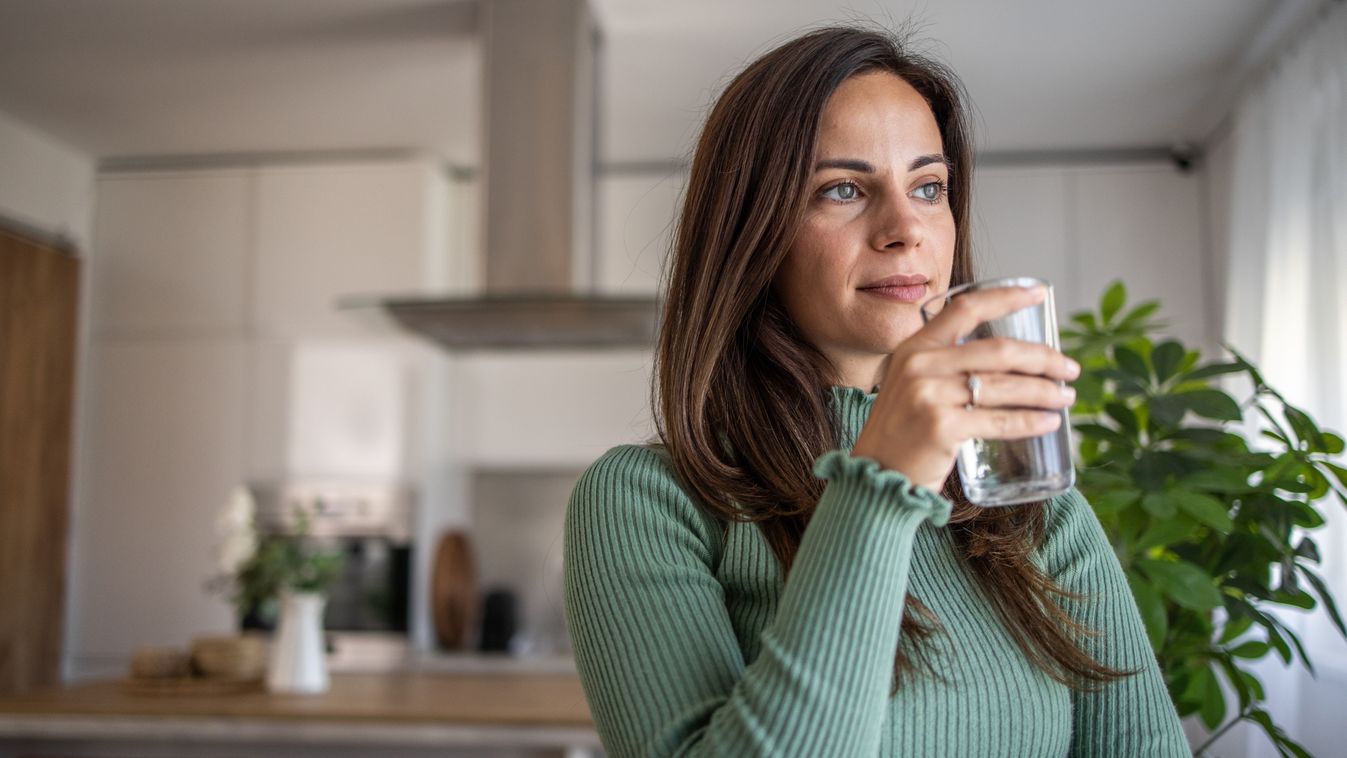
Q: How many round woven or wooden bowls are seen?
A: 2